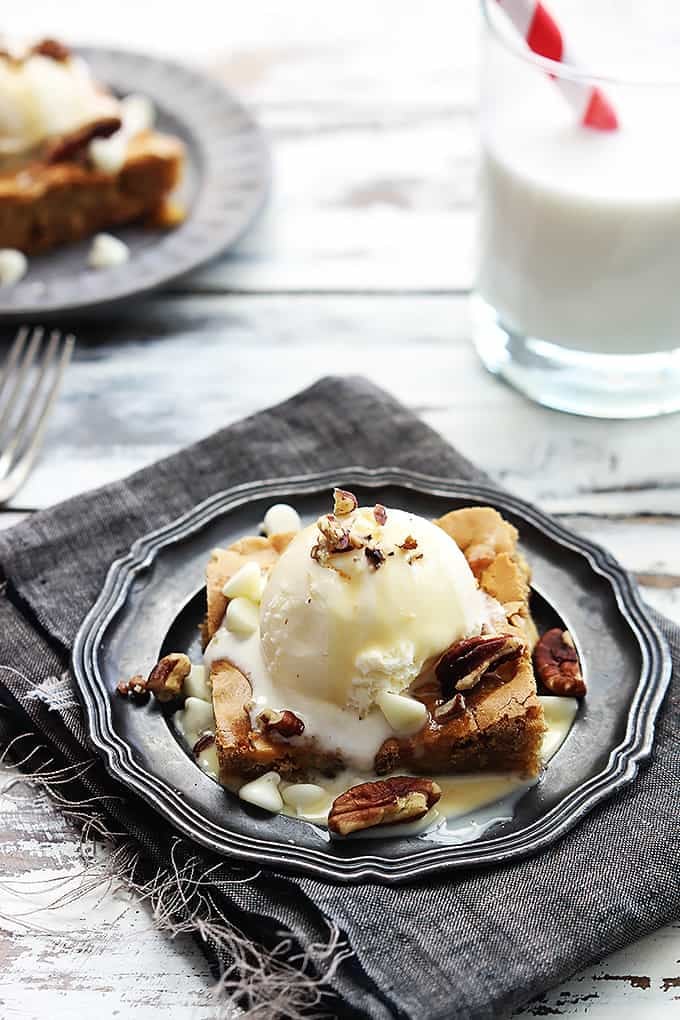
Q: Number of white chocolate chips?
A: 12